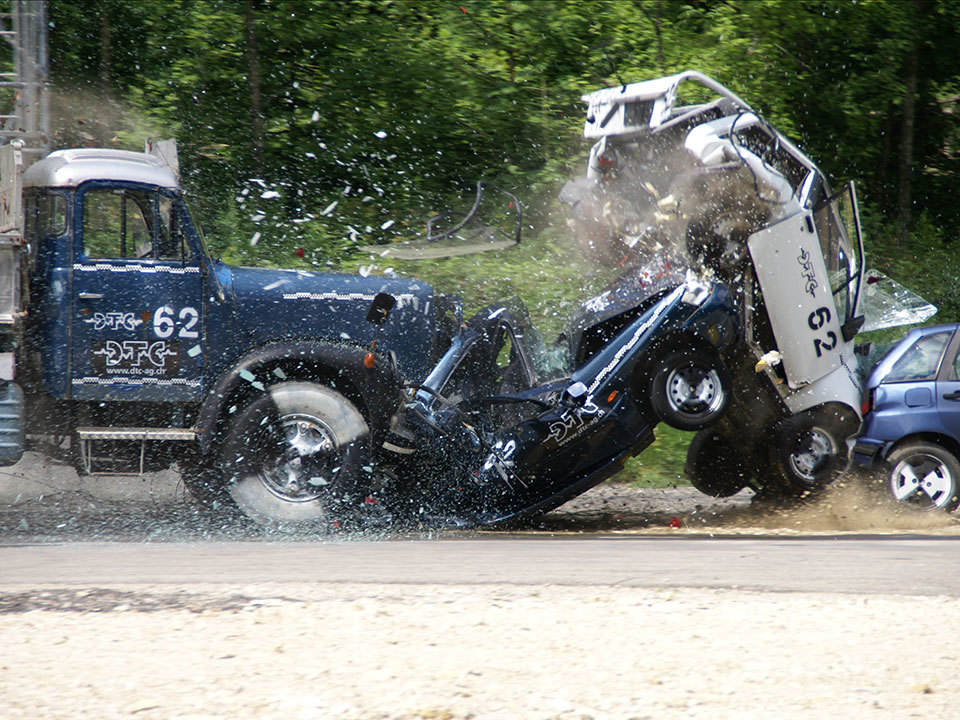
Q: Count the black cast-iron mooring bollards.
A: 0